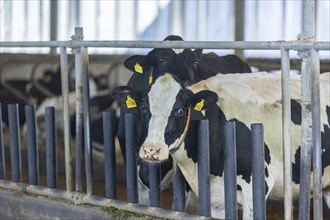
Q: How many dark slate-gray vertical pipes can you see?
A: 11